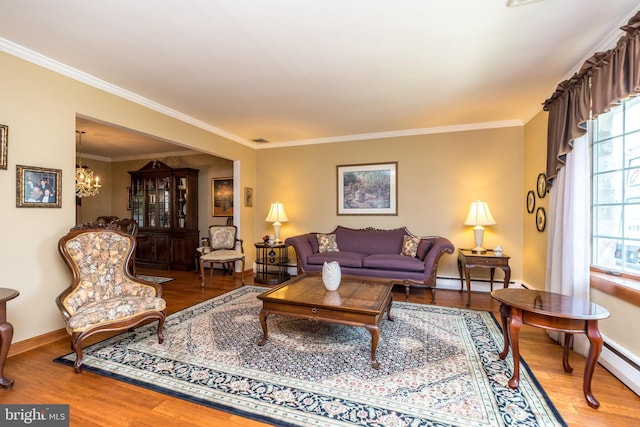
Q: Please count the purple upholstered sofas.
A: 1